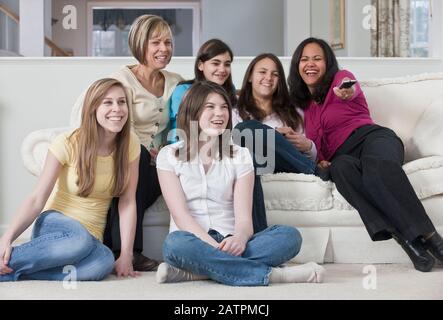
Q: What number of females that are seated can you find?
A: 6